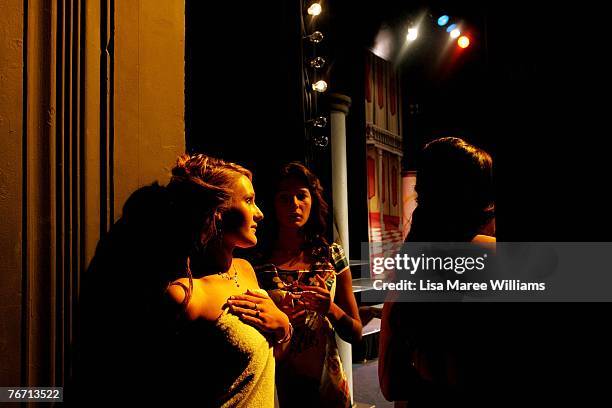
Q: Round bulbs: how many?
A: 6